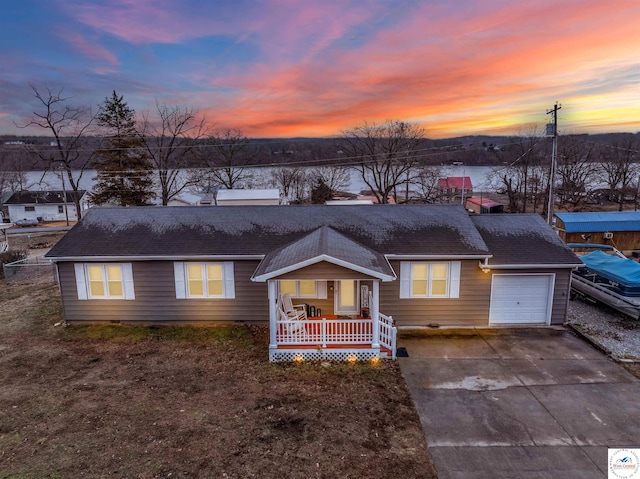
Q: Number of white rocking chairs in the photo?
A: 2